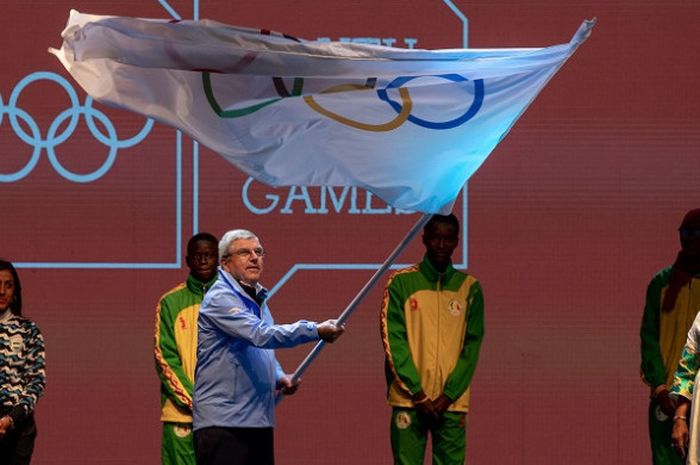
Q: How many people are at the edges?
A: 3